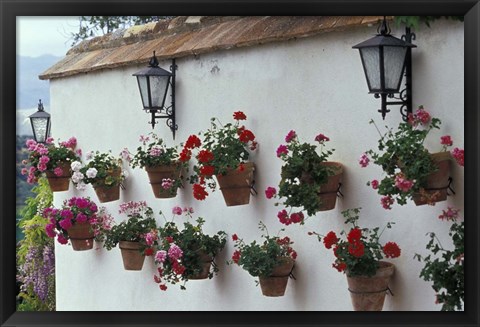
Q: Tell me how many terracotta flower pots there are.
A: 11